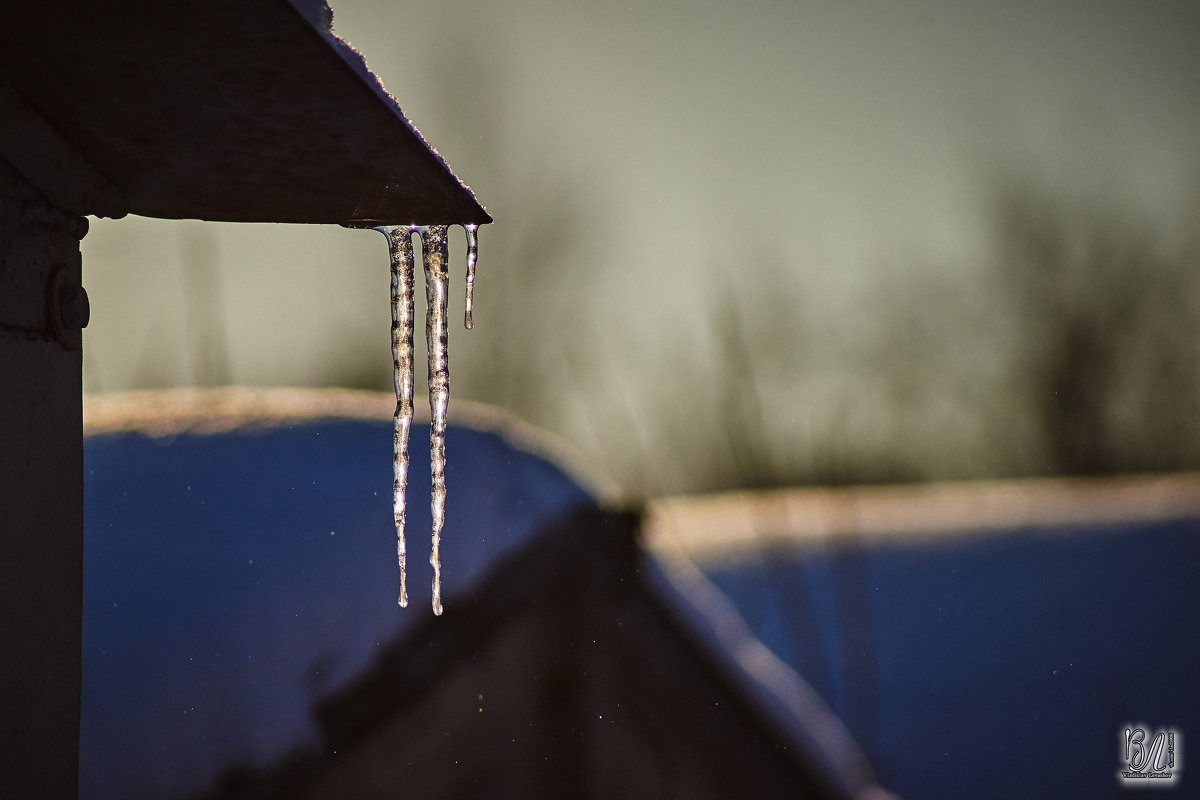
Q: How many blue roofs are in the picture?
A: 2